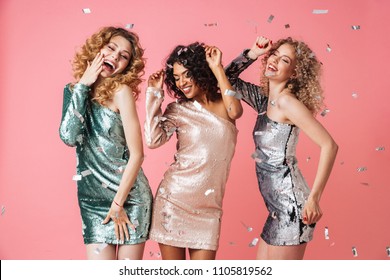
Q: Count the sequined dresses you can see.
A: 3